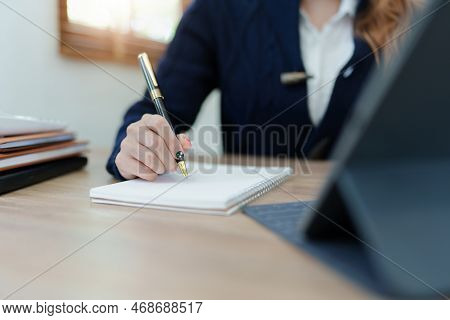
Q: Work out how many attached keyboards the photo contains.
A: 1